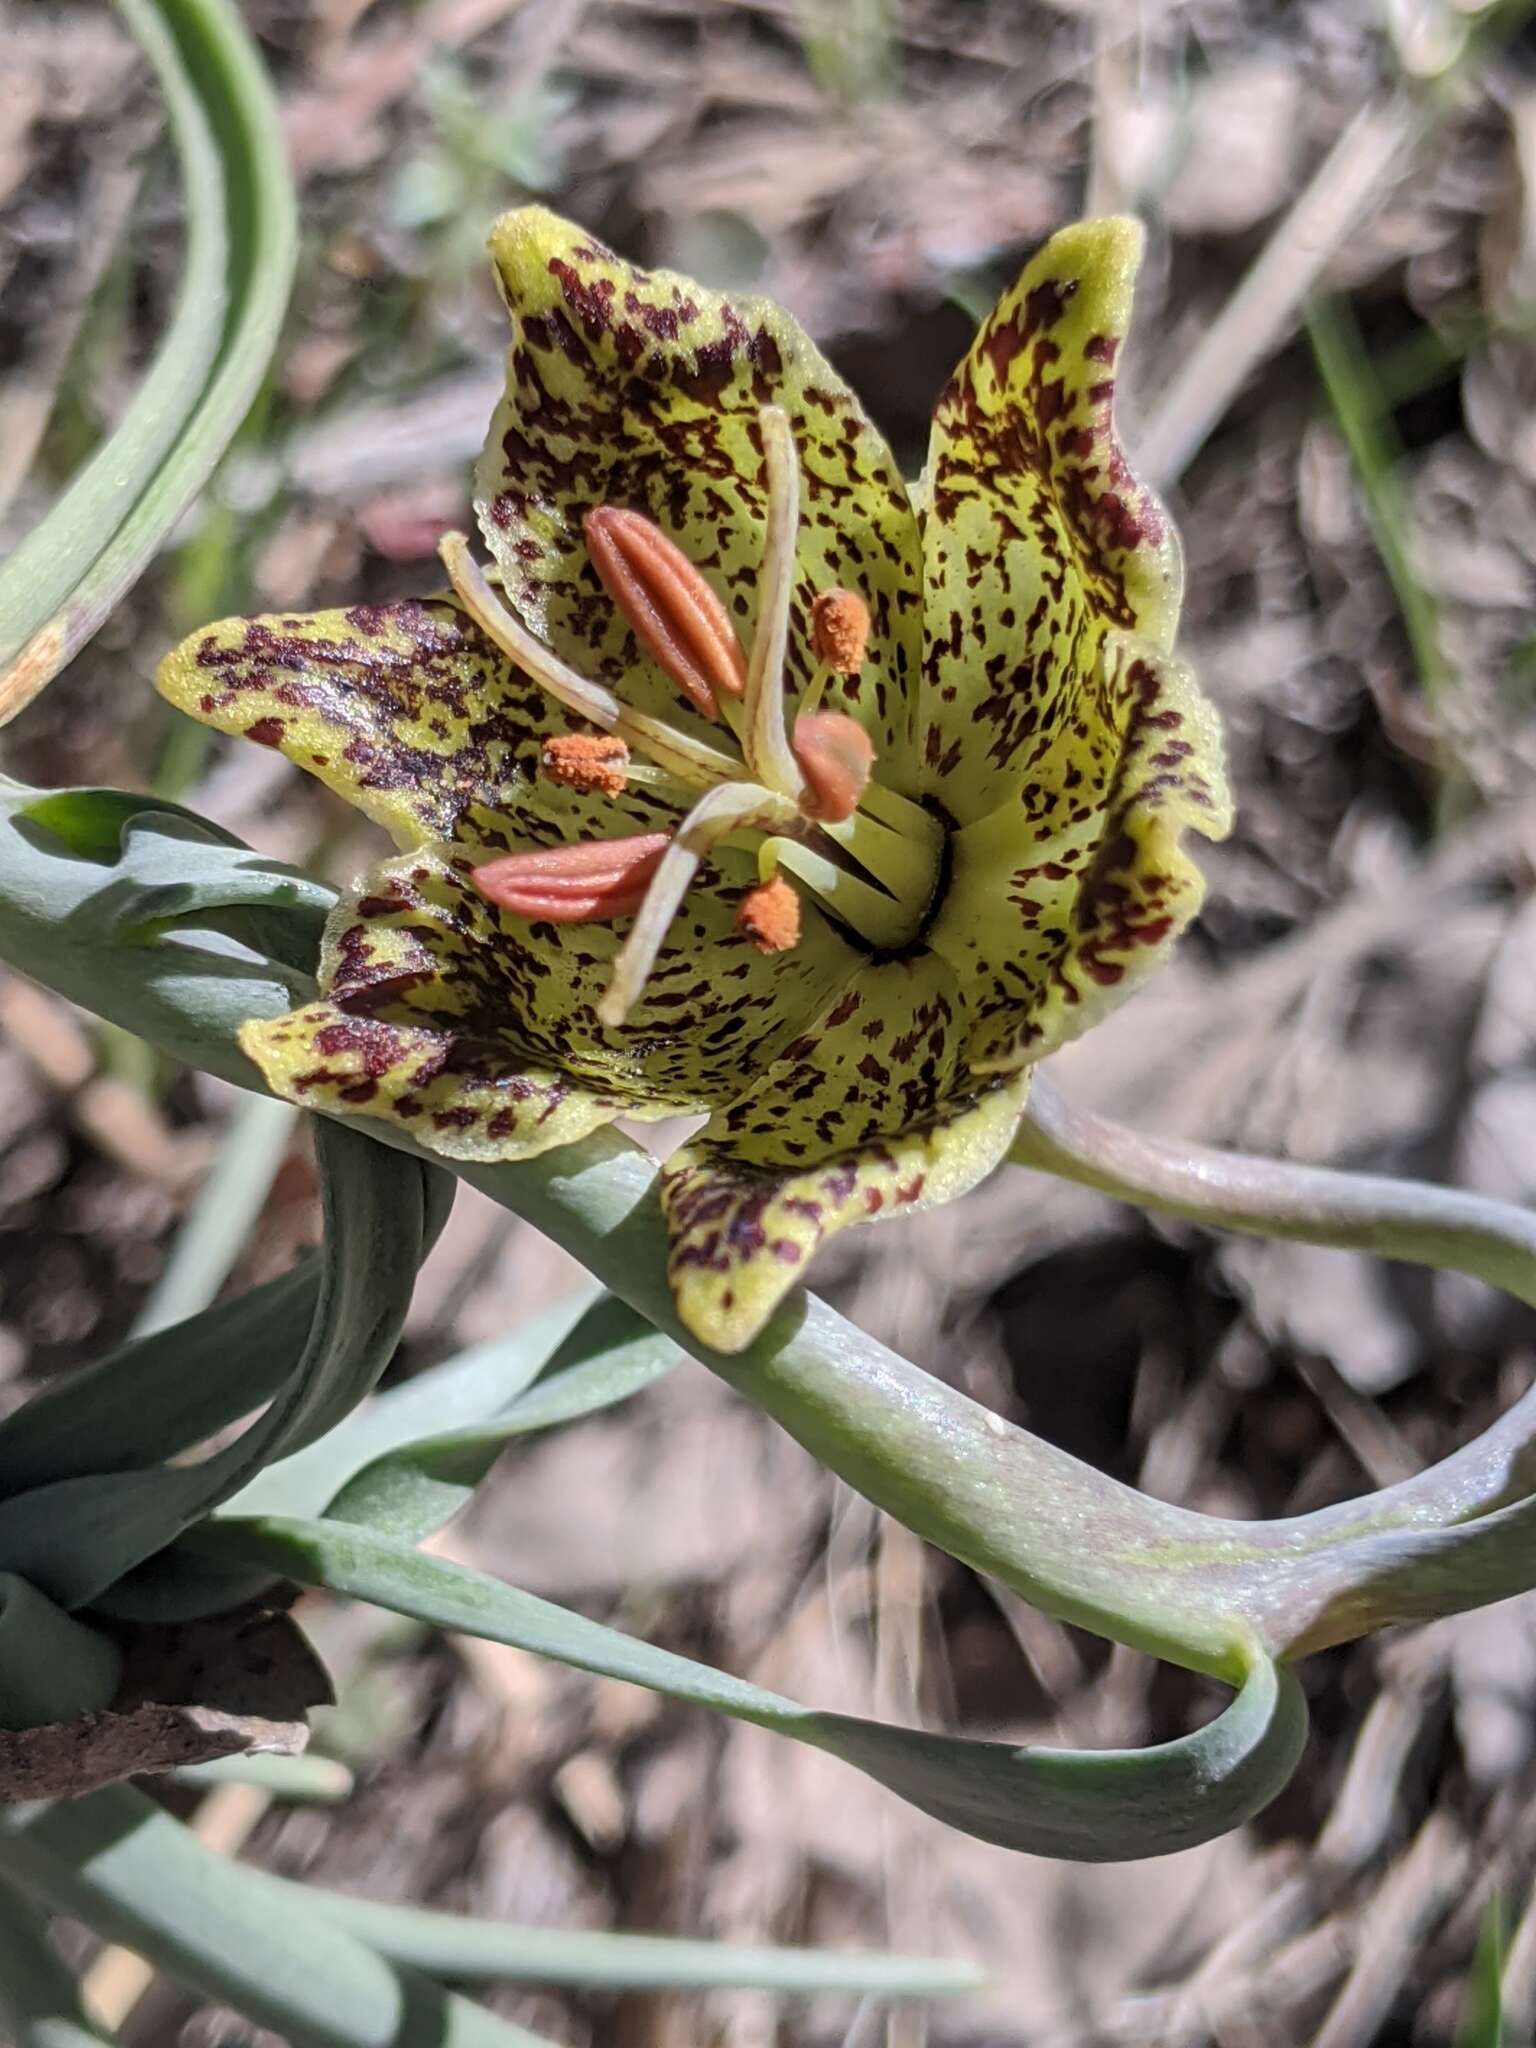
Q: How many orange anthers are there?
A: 6